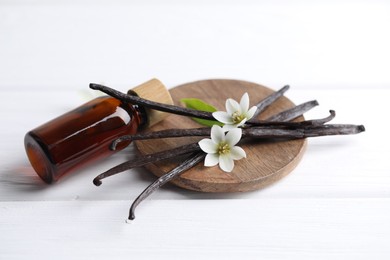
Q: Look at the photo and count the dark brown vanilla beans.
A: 4